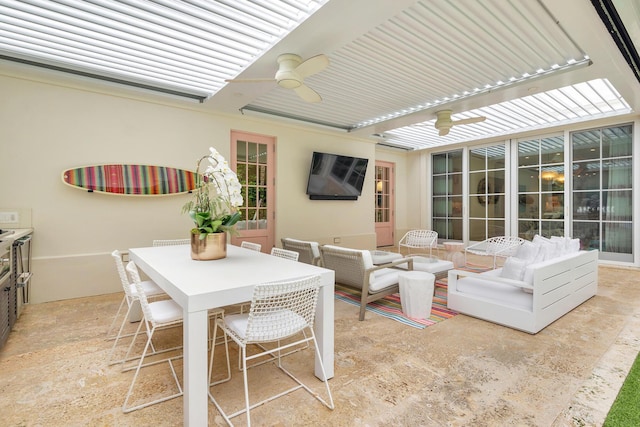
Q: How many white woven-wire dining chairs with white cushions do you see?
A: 6